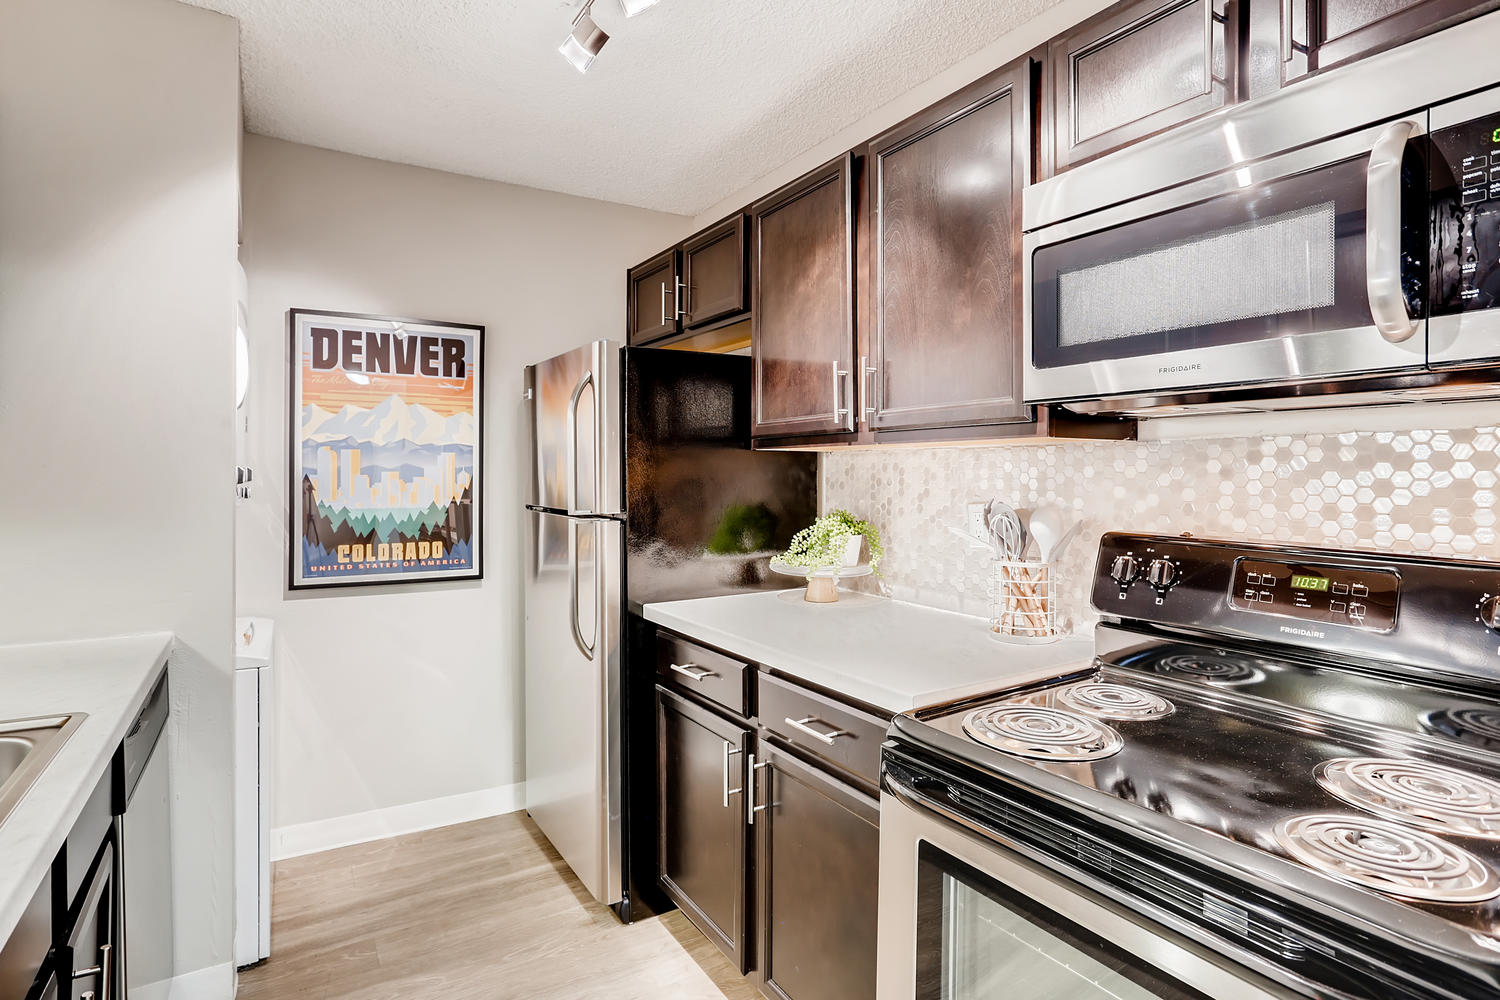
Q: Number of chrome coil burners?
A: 4